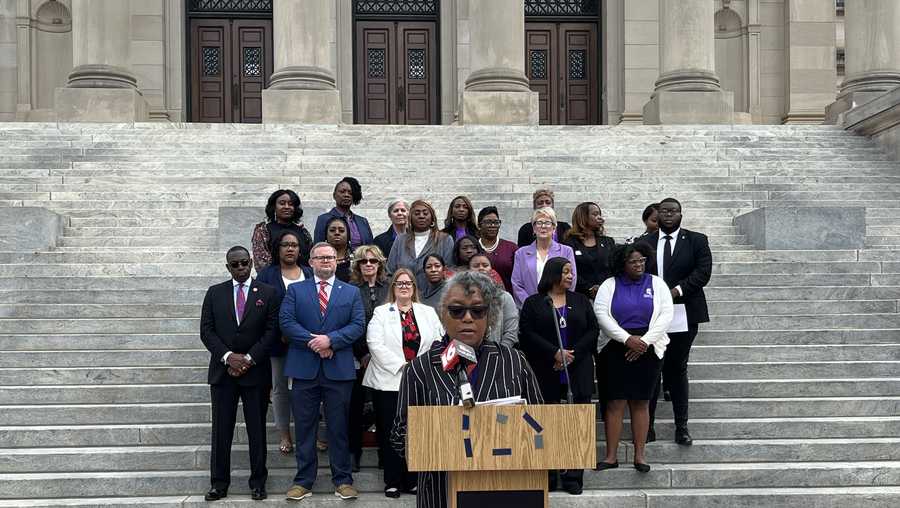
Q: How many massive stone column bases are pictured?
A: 5